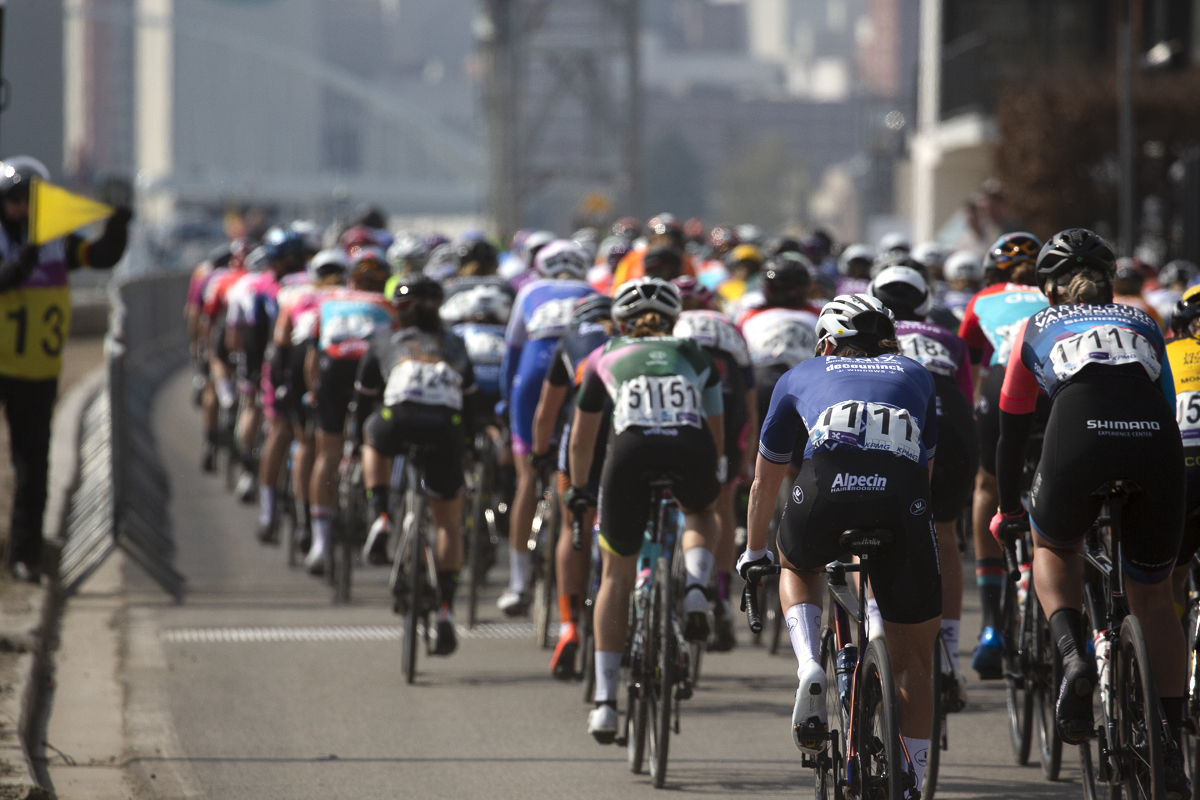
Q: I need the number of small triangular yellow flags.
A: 1